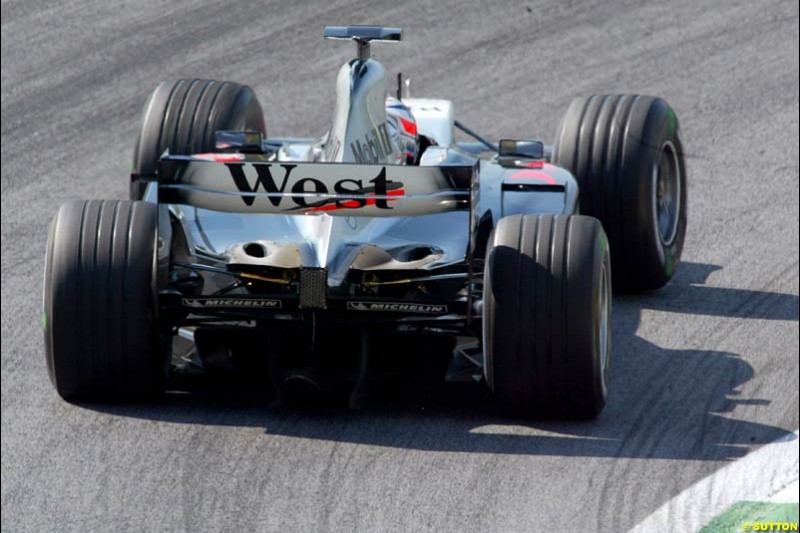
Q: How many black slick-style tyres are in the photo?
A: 4